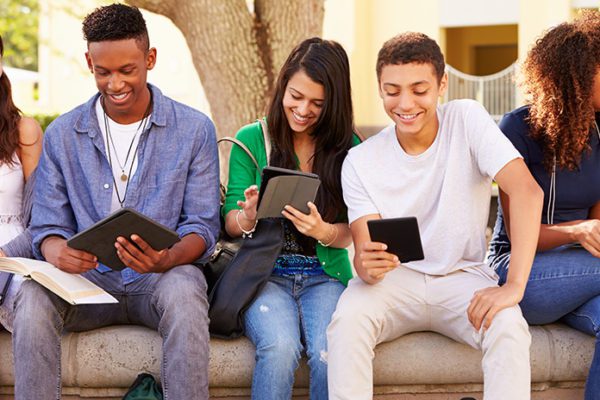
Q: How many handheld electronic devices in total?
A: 3